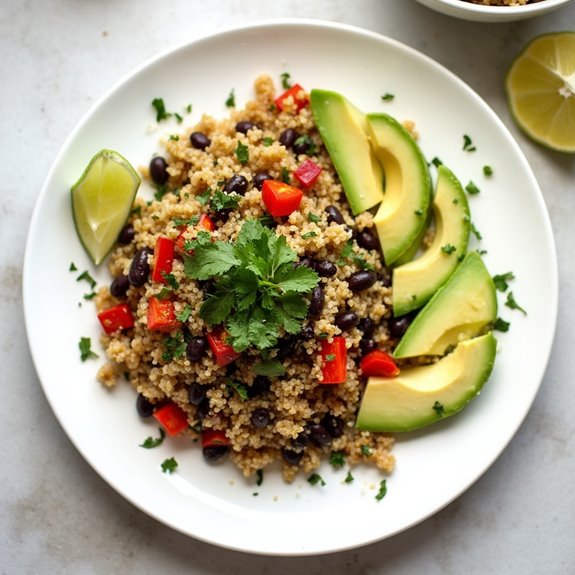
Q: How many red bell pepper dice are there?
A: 13